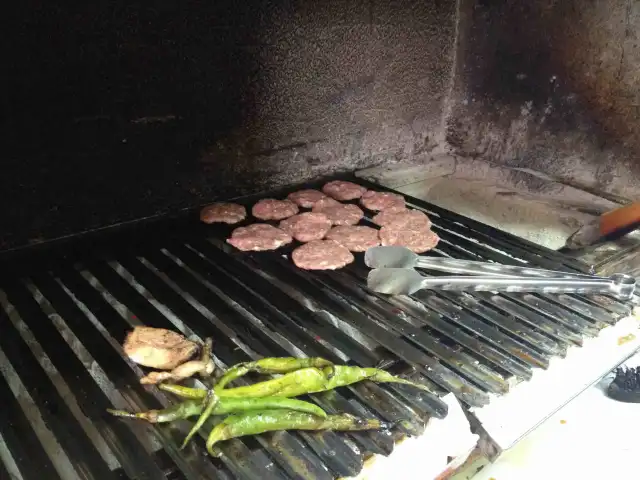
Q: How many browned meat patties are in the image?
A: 1